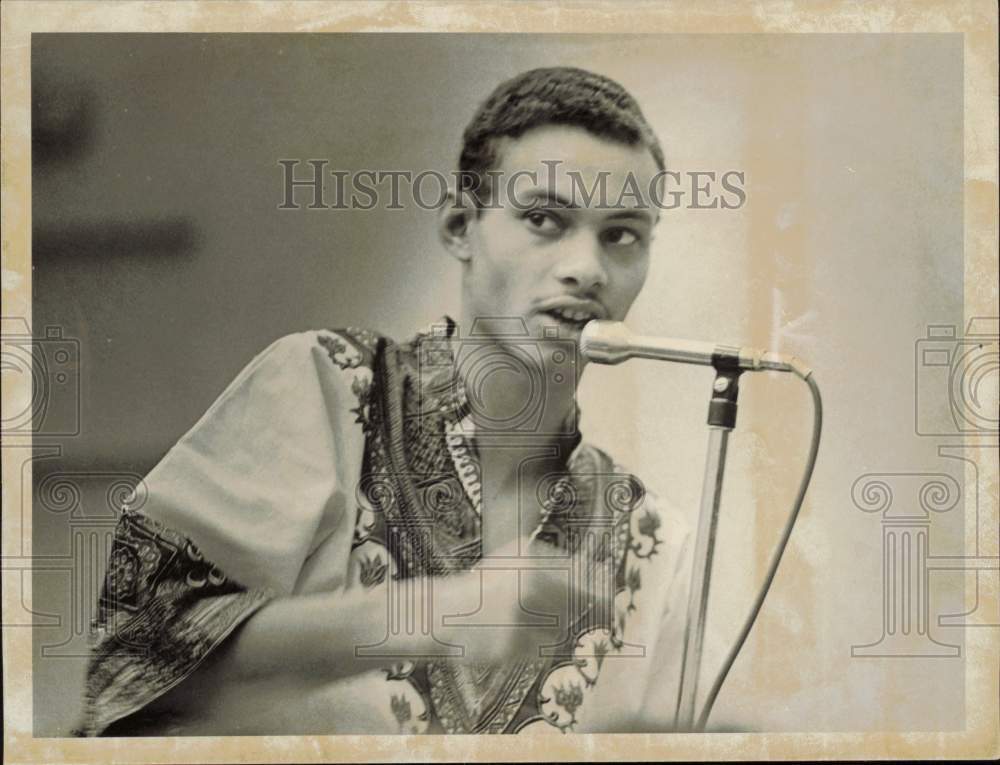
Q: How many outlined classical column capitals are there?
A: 4